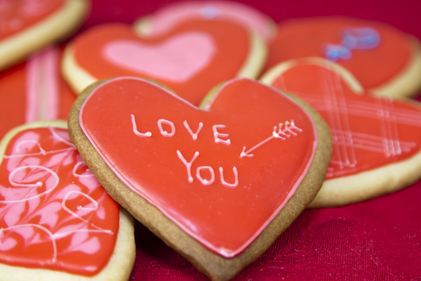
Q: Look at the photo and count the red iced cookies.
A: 7